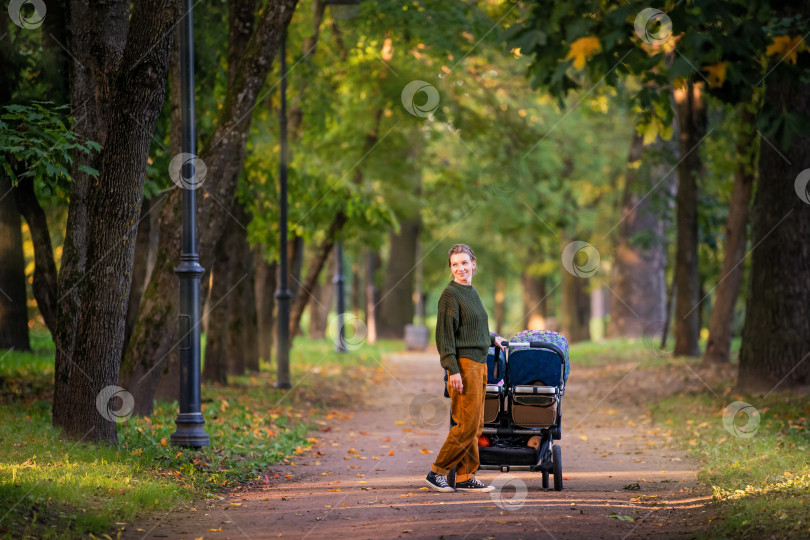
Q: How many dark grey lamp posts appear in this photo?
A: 3